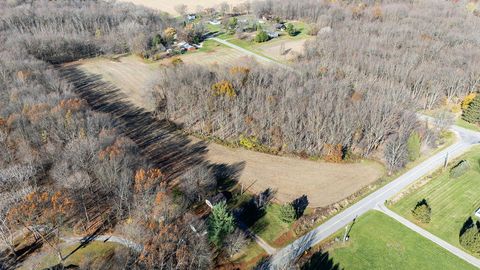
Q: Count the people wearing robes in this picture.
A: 0